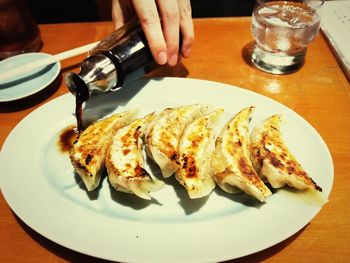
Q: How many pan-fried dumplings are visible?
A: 6